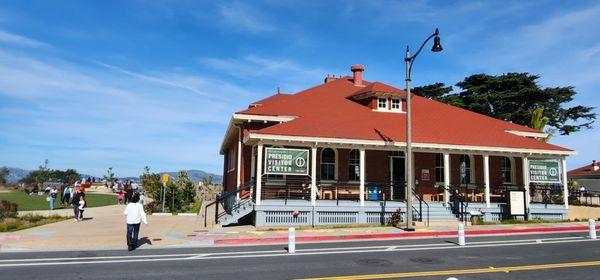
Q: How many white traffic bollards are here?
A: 3